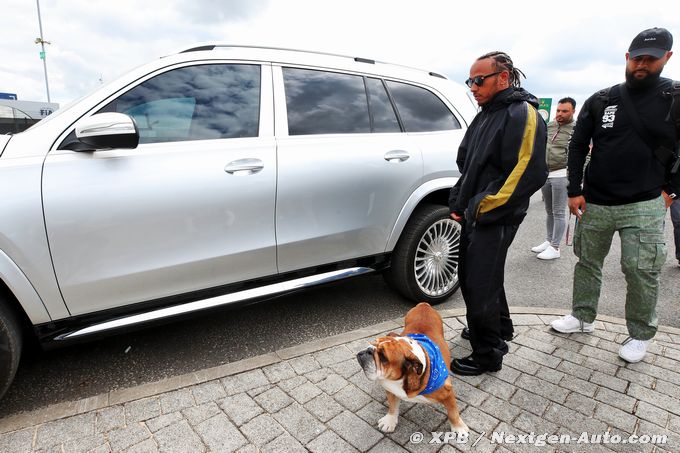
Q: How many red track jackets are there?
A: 0